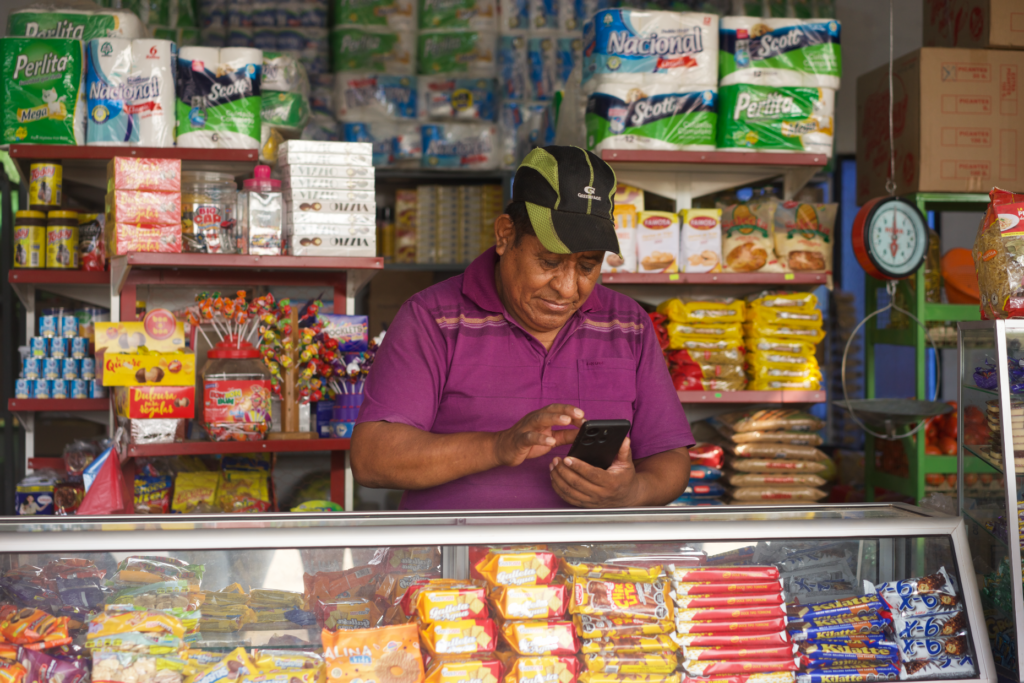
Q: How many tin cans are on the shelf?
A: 14